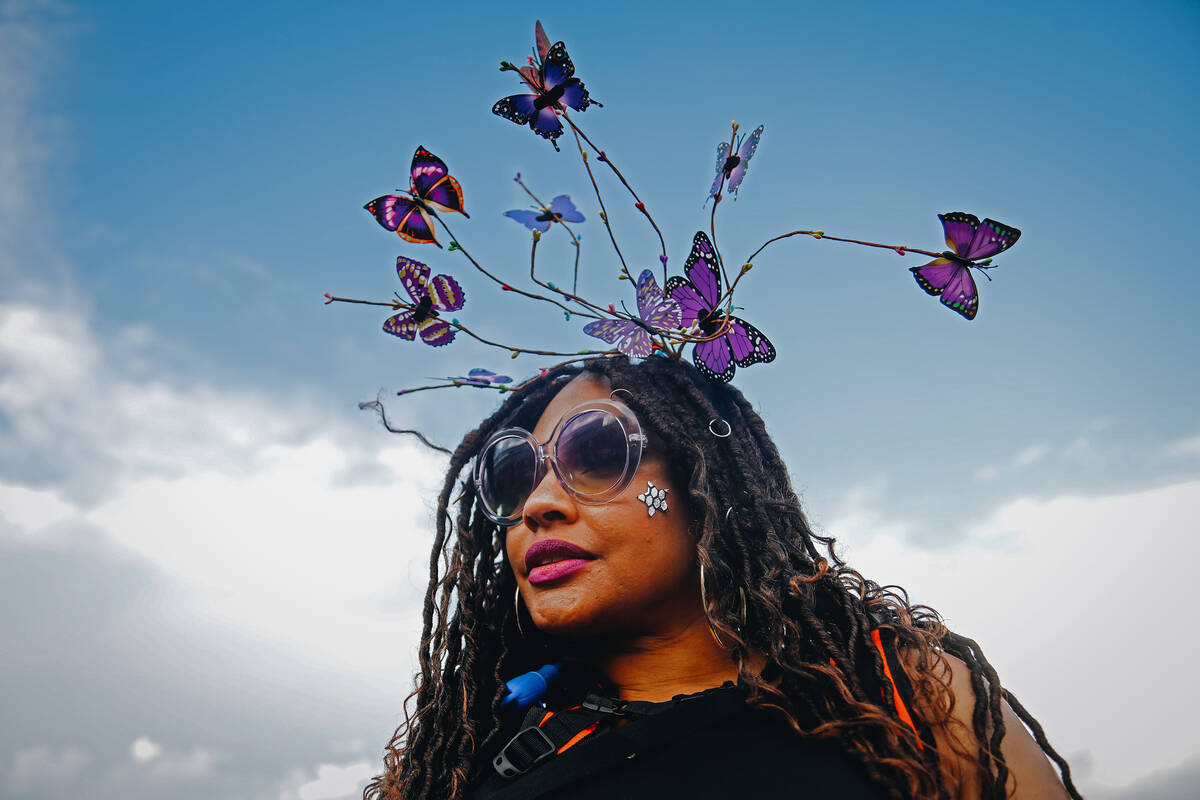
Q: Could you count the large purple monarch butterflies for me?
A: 1